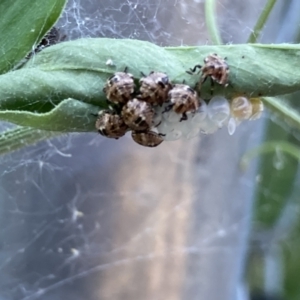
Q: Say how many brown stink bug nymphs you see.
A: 7